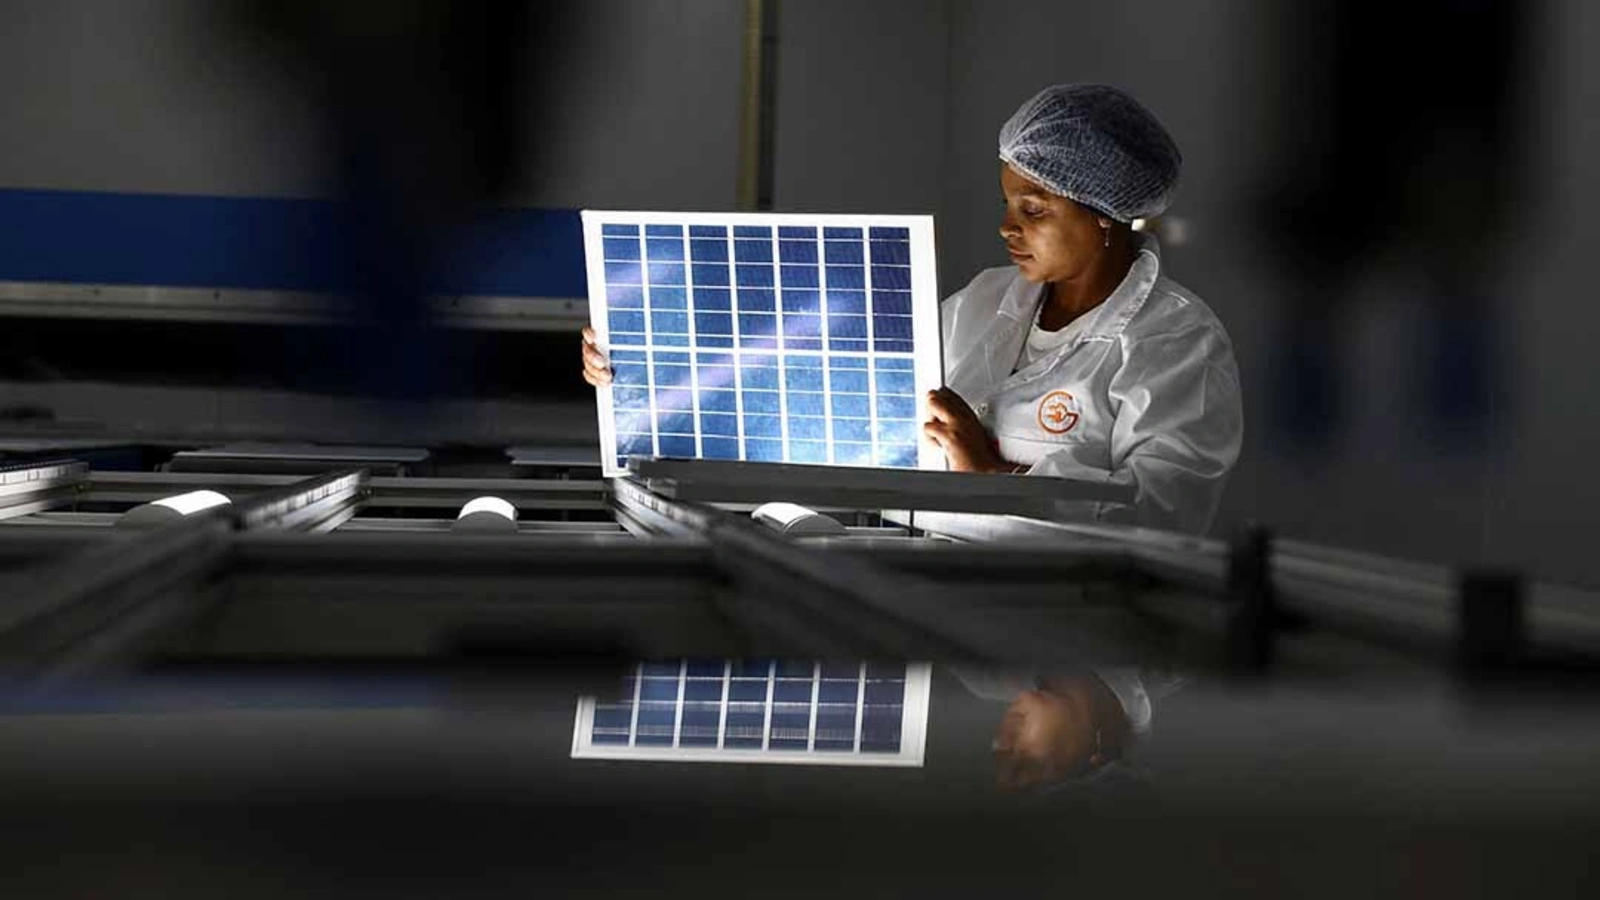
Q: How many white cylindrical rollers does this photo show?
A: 3